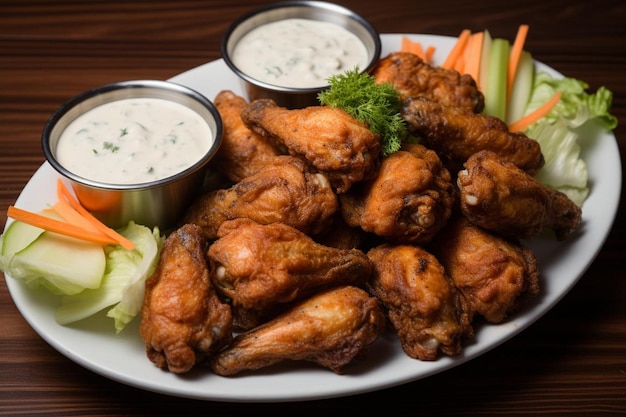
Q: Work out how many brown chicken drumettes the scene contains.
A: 12